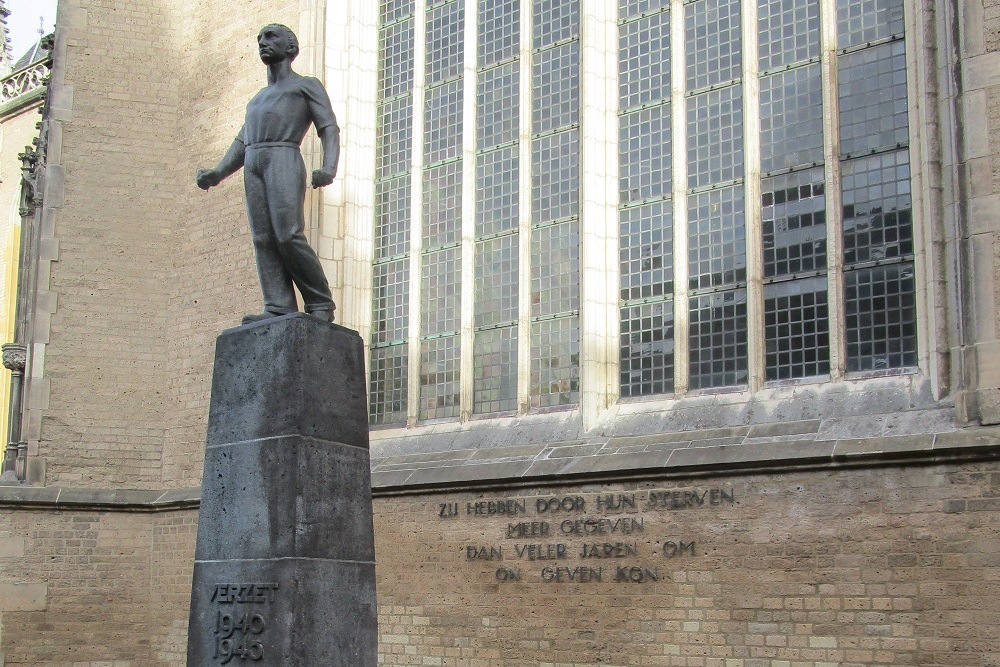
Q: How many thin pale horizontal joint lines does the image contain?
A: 2